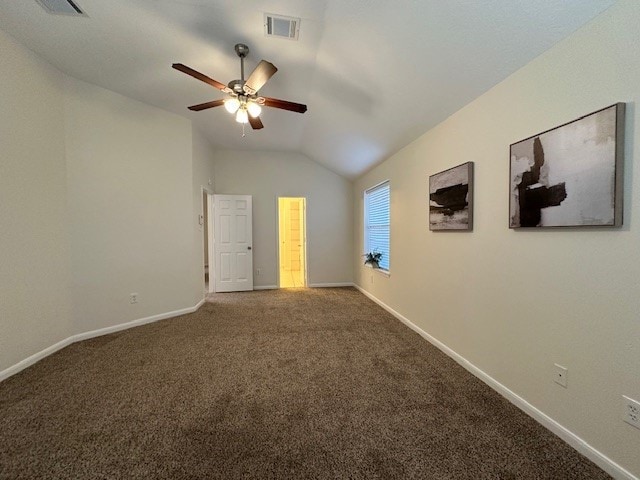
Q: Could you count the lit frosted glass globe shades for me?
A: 3